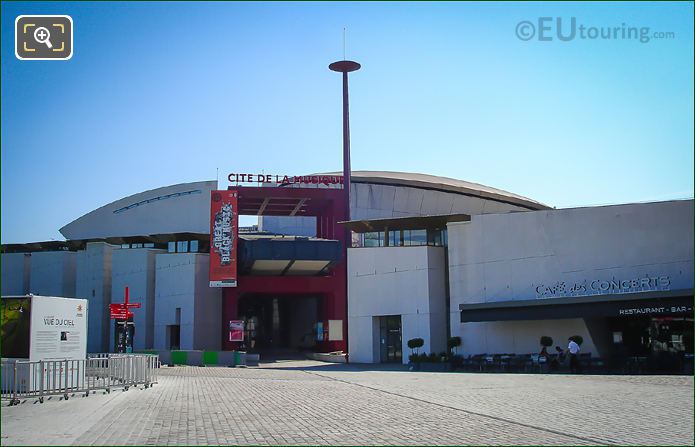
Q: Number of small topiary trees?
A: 4